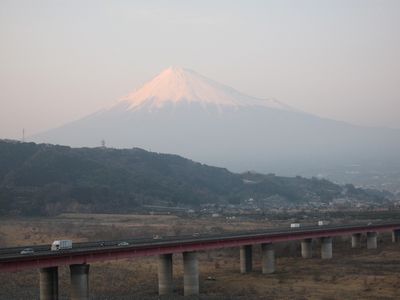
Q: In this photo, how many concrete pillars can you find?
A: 11